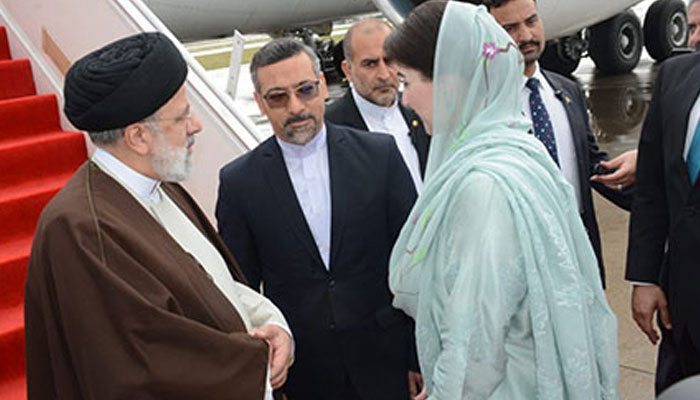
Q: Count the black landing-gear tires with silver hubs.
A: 2